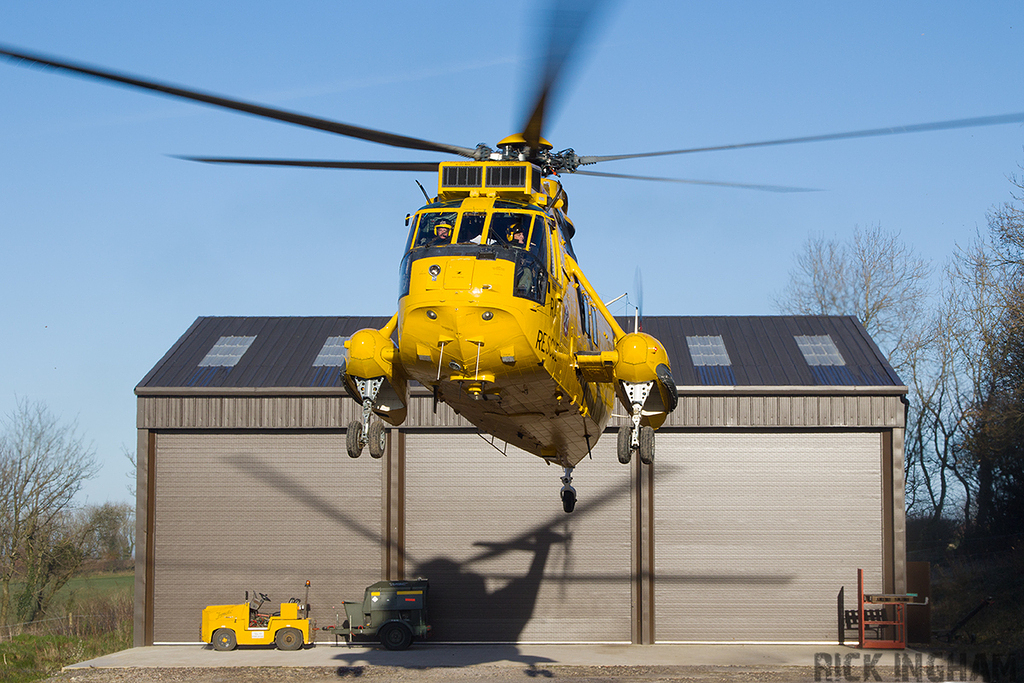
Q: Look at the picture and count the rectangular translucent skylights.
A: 4